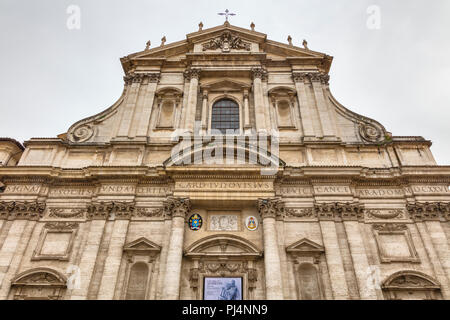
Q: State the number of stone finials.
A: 6